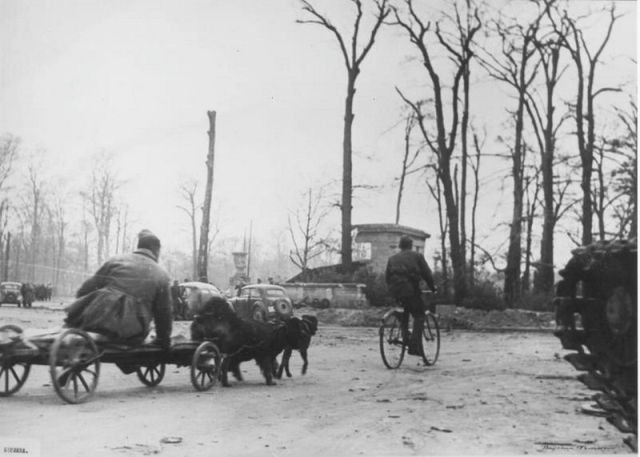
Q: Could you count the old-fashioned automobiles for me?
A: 3